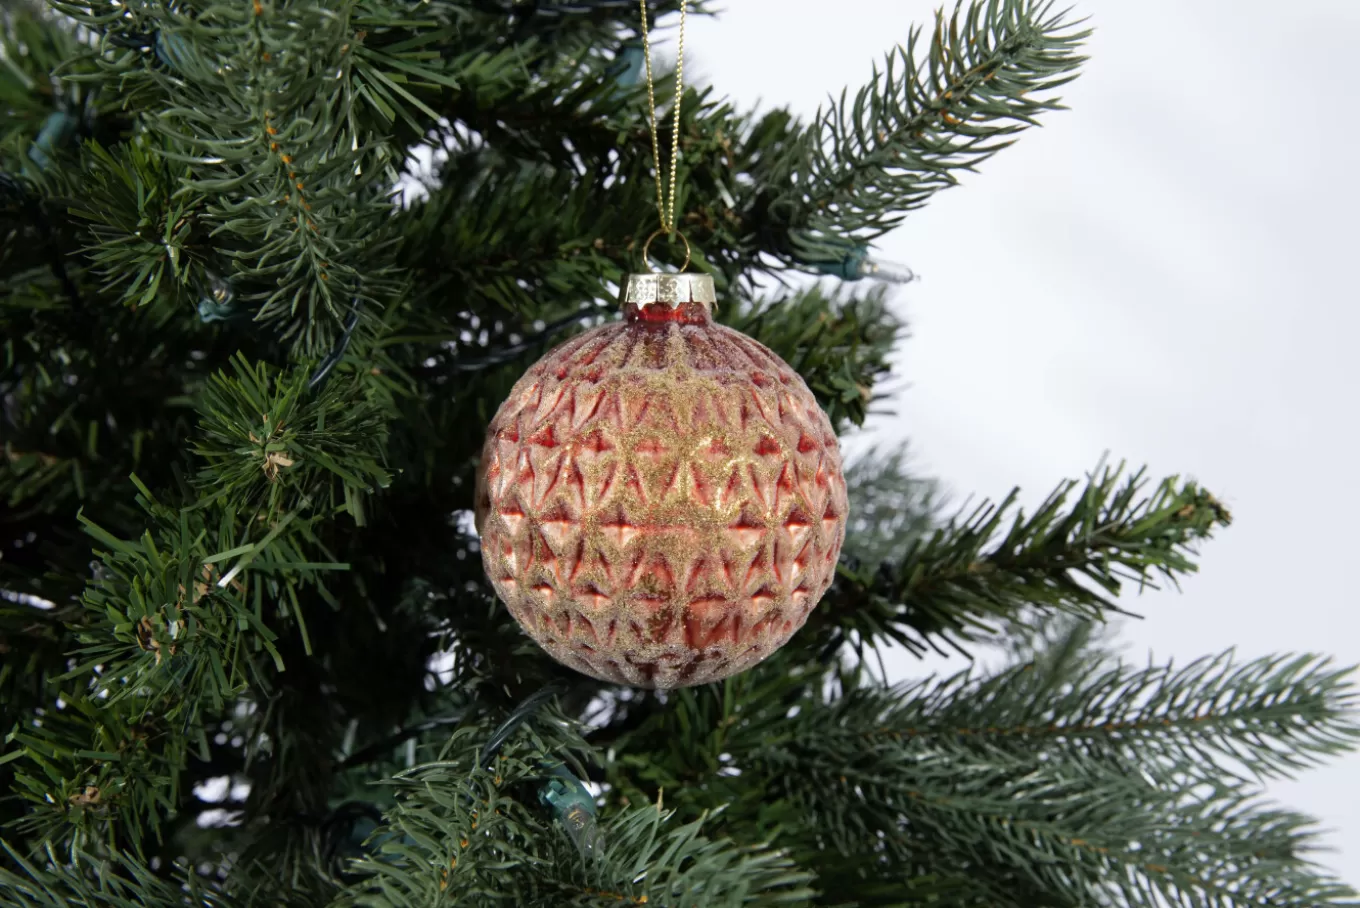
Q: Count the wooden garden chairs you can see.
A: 0